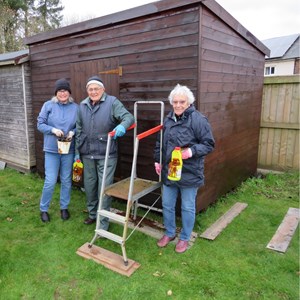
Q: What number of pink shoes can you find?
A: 2